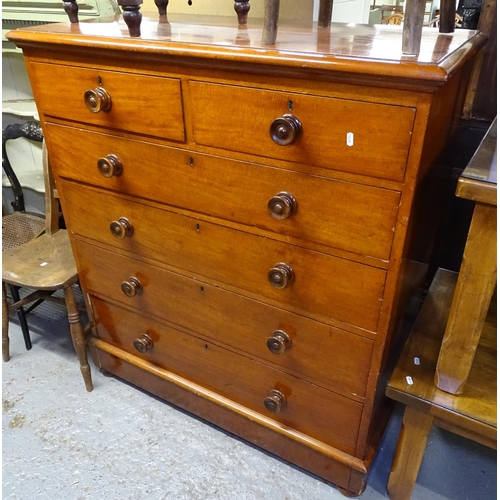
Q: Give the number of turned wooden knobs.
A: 10